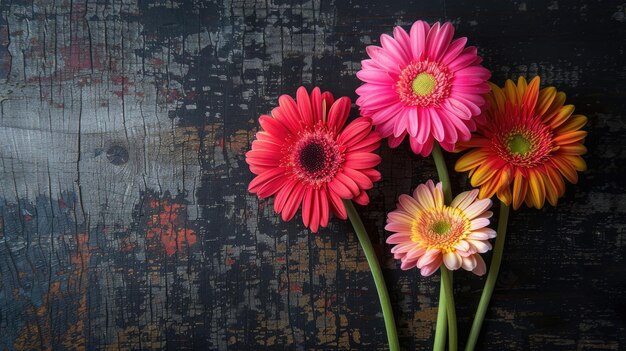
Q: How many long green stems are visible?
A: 4